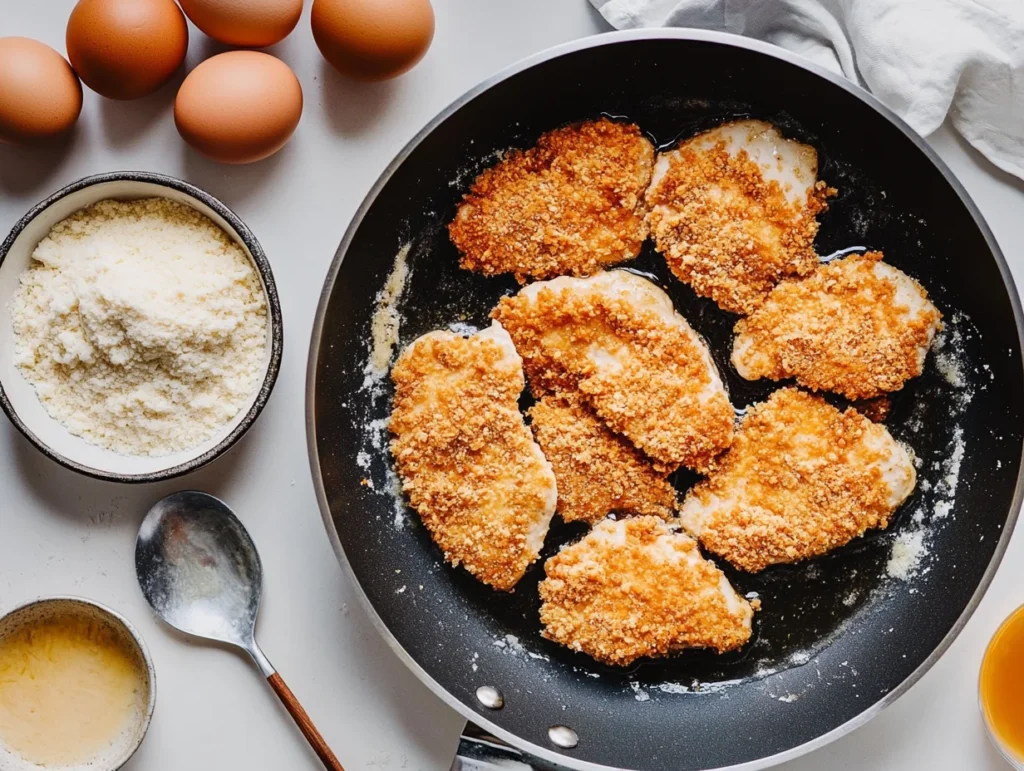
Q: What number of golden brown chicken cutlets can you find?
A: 8